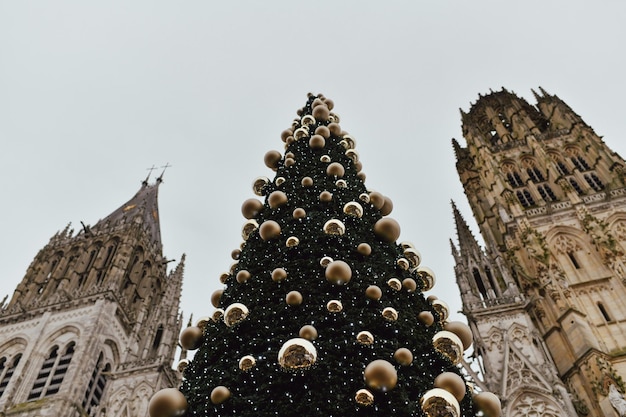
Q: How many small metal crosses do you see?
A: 2